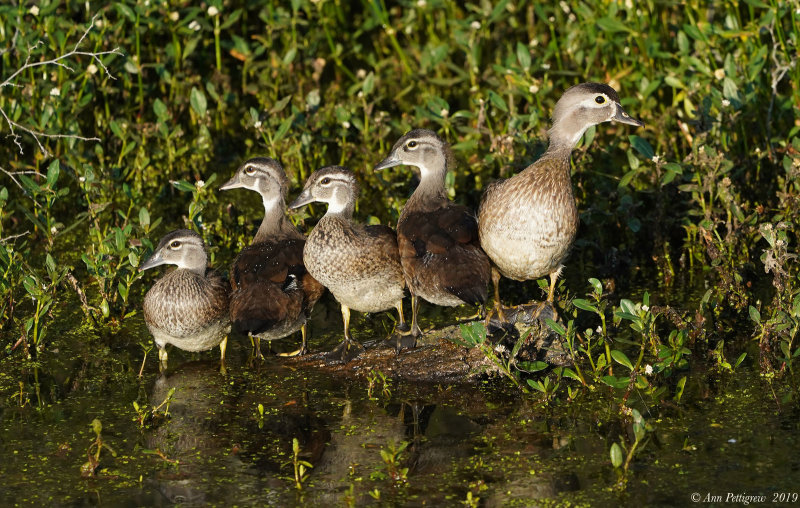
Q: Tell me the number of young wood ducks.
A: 4